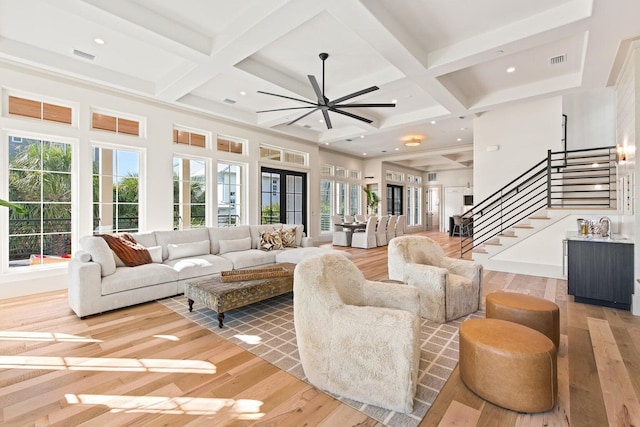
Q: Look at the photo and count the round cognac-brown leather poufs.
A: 2